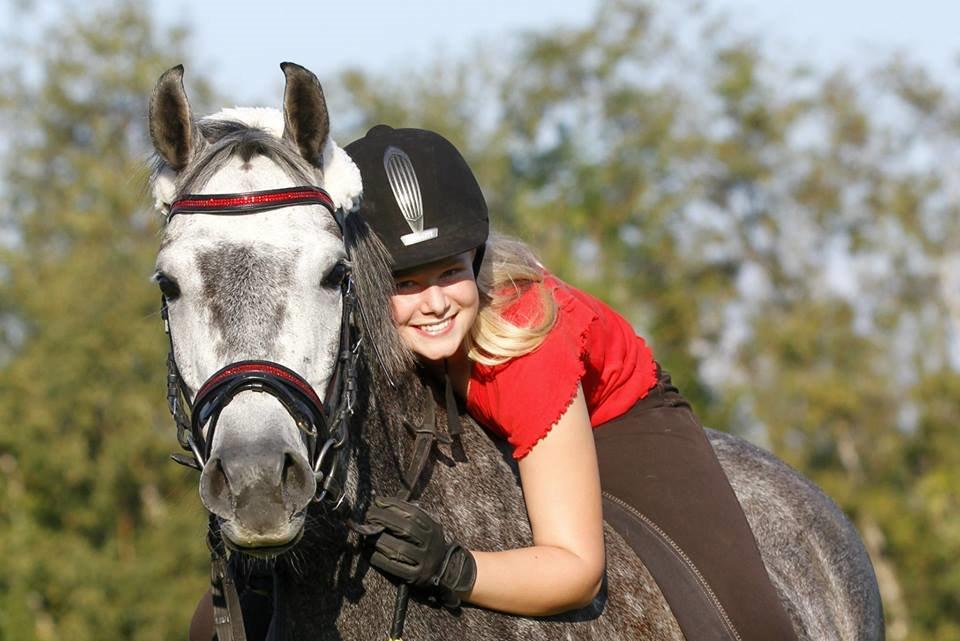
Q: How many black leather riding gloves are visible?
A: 1